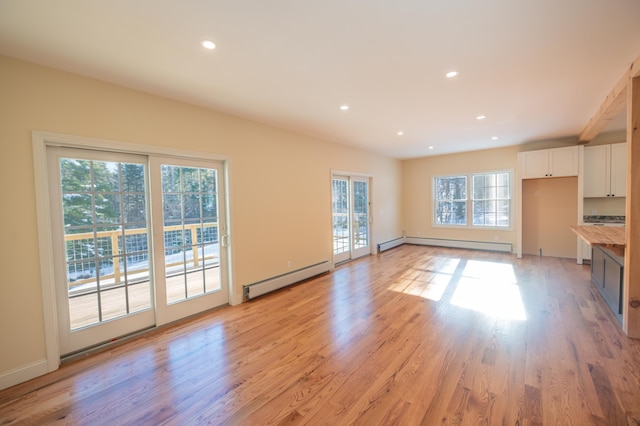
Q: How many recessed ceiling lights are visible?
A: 7